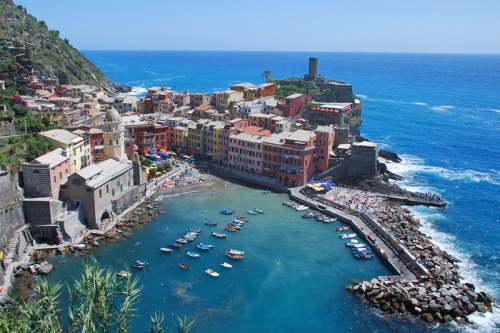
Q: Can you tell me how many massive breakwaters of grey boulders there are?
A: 1